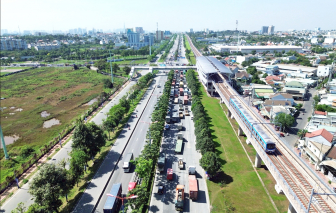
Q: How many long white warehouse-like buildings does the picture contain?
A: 1